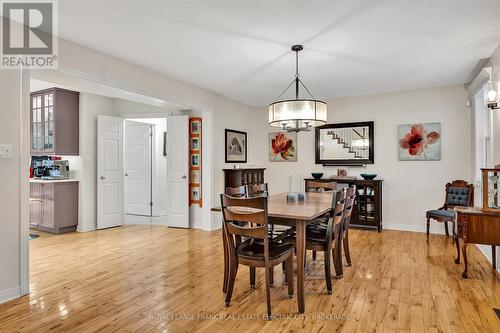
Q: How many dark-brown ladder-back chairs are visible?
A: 6